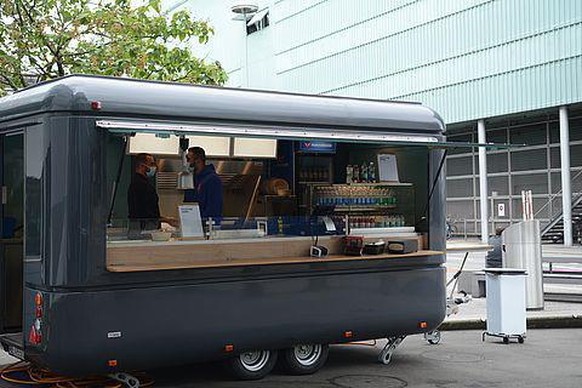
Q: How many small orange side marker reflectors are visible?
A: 4